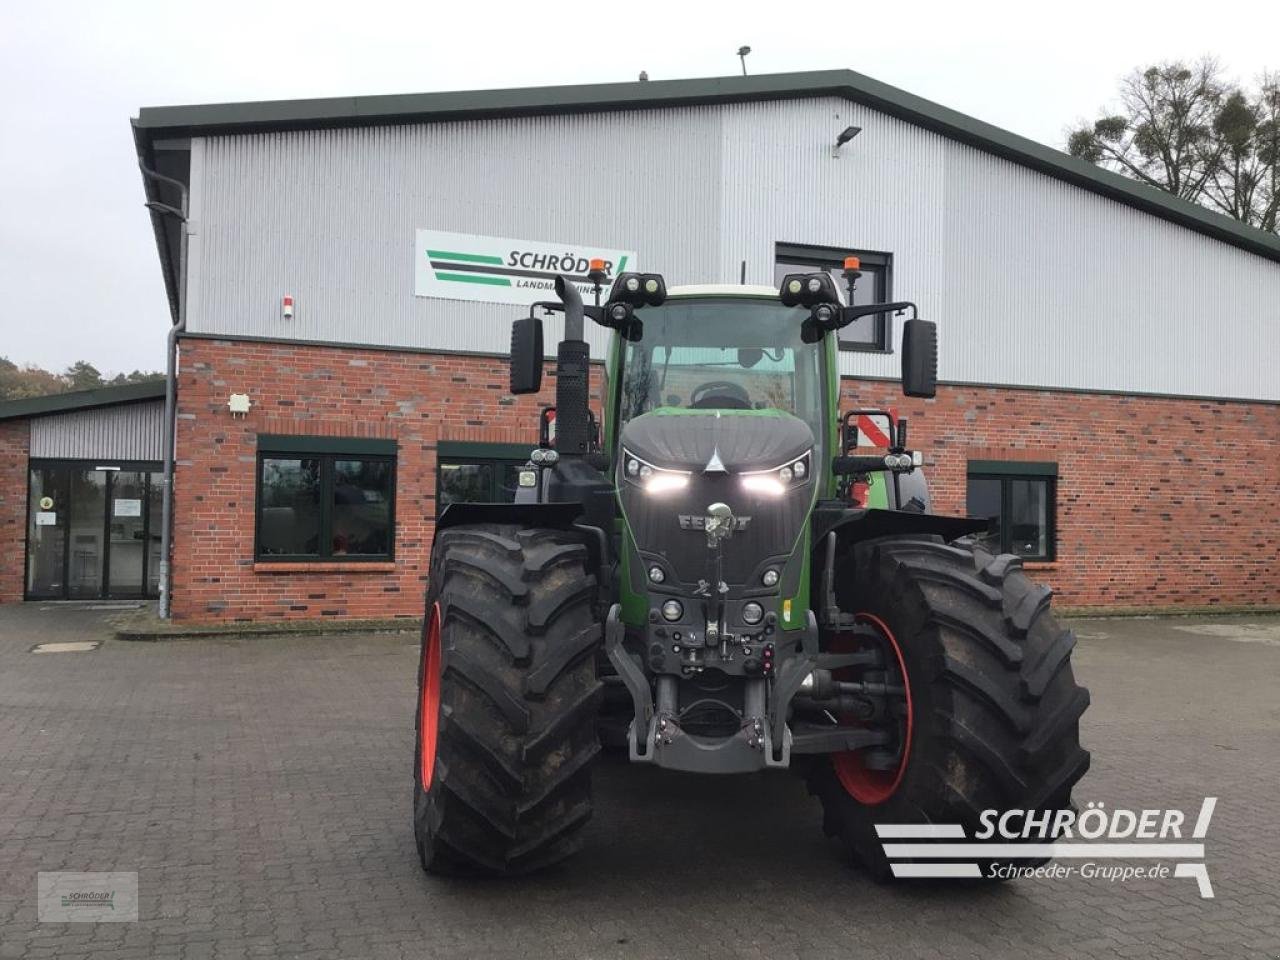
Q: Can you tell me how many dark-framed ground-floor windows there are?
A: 3